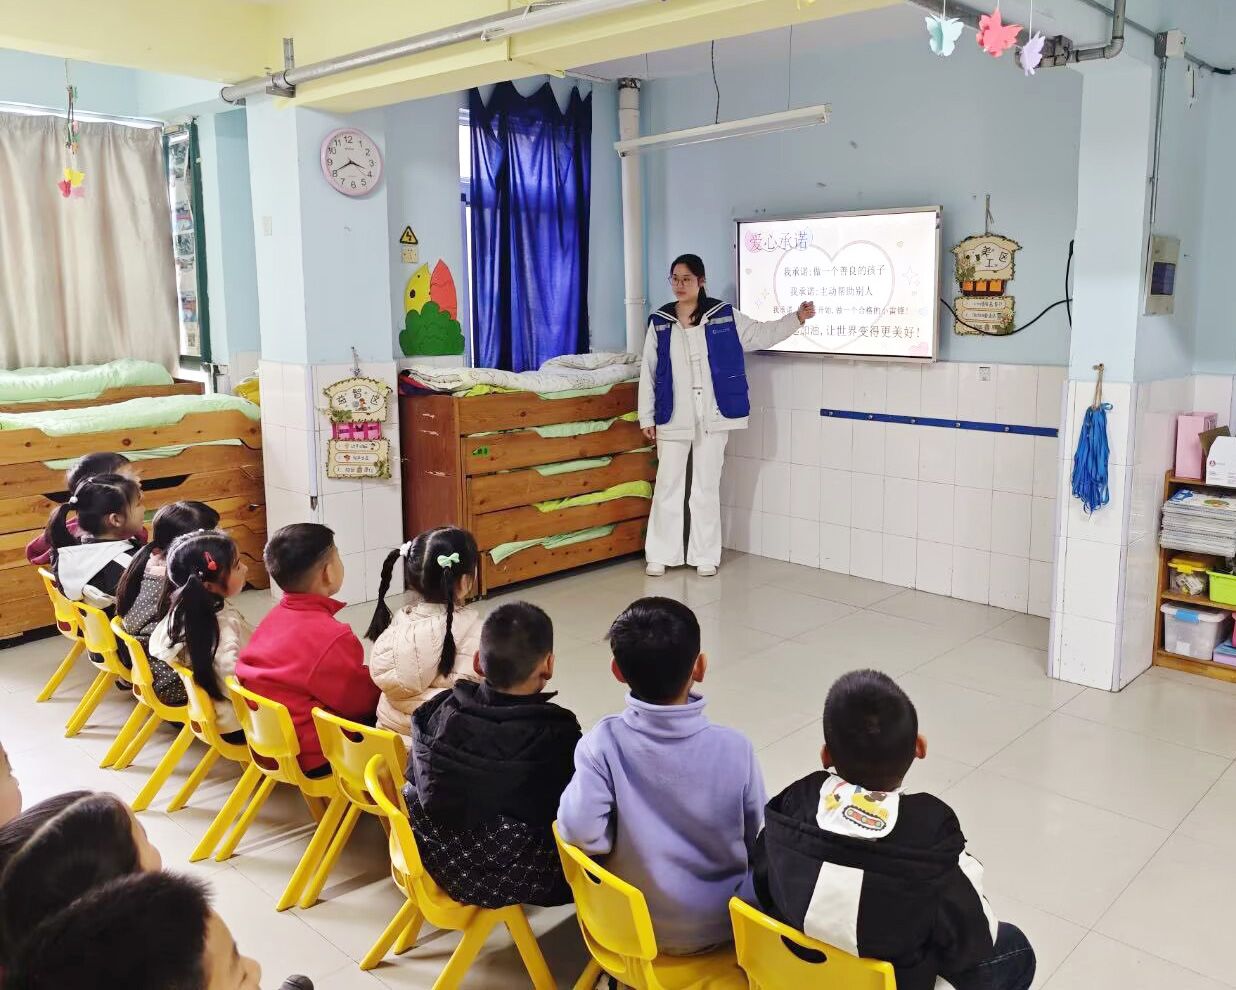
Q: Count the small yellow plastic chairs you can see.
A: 9